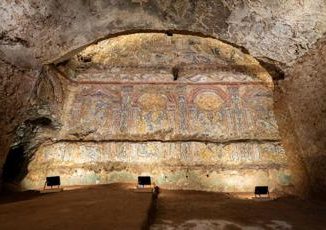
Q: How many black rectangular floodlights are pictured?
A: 3